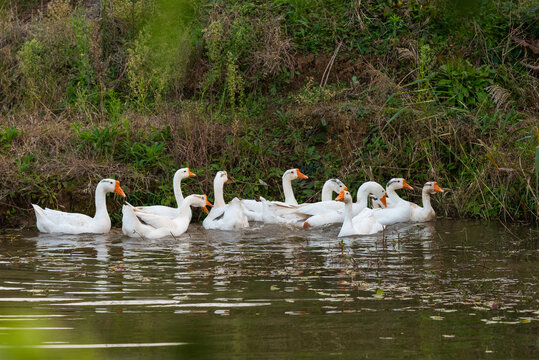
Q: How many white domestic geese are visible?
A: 10